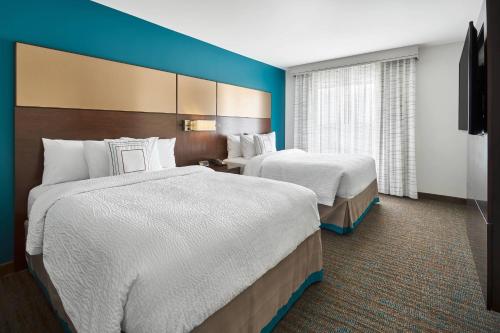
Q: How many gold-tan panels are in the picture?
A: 3